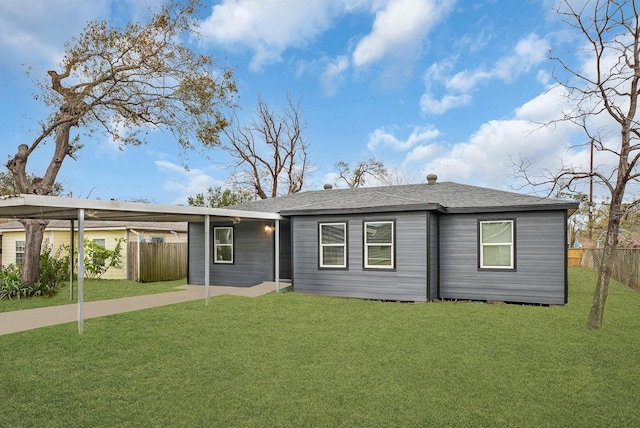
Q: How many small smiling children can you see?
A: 0